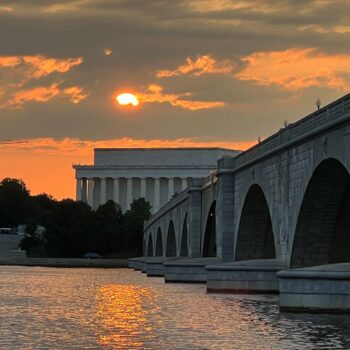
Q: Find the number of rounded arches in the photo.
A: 7